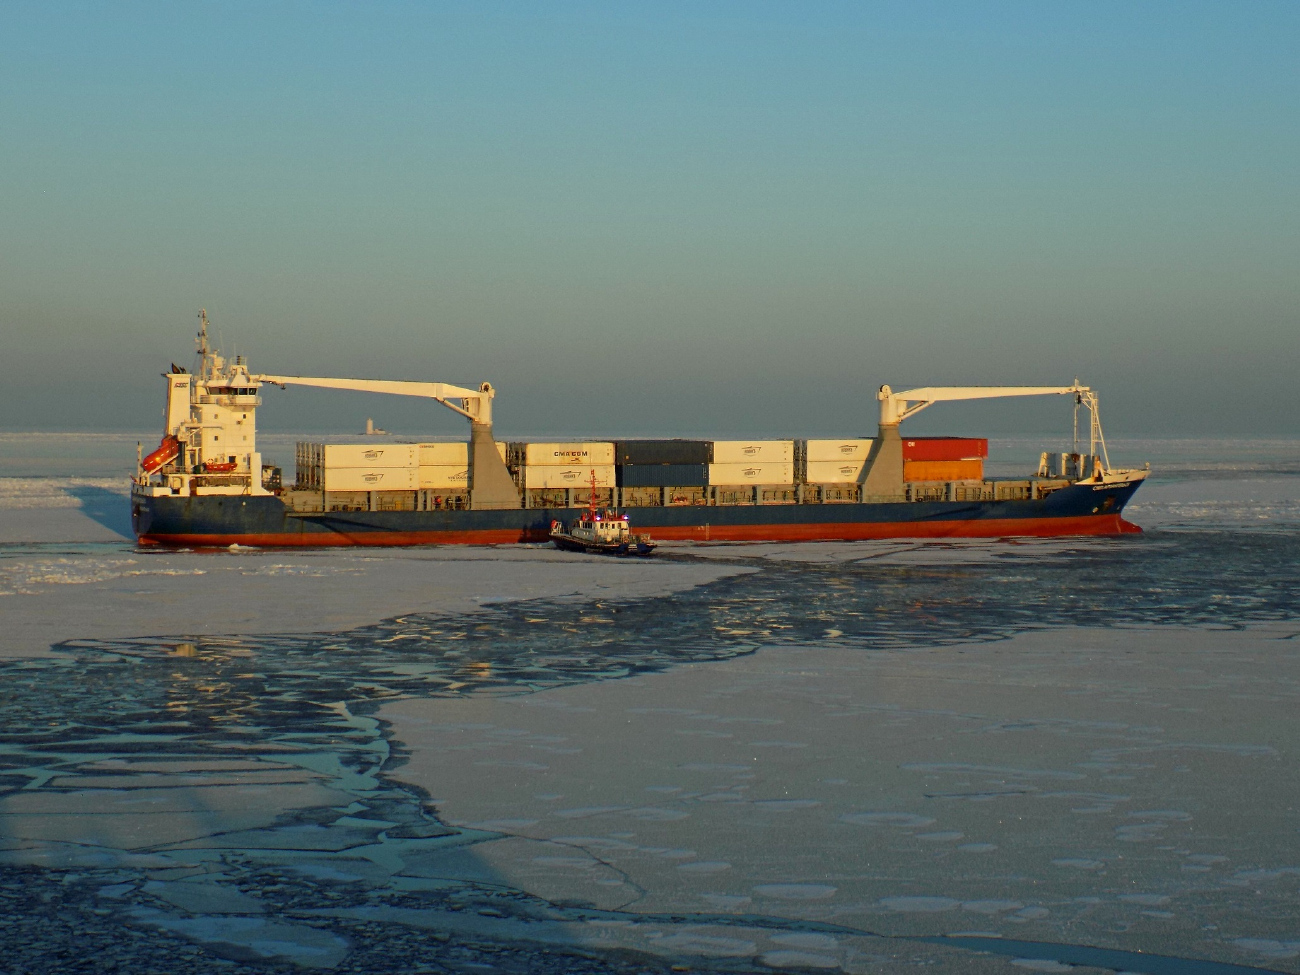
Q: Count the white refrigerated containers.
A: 10